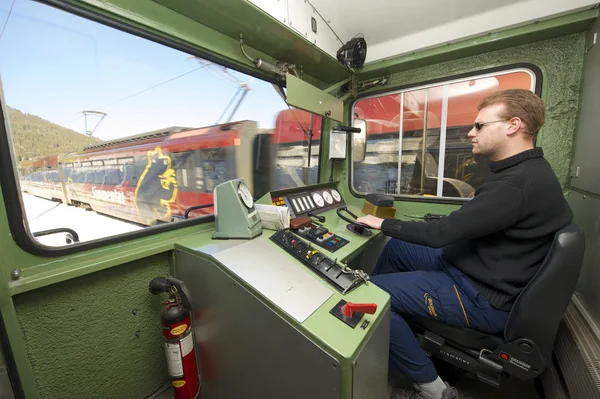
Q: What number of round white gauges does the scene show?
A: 4